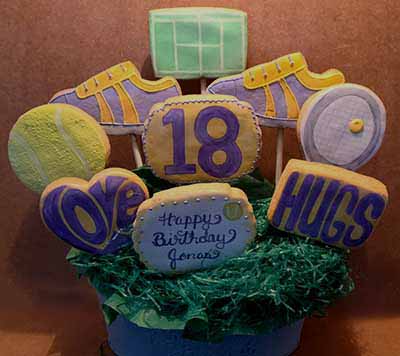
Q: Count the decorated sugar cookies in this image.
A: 9